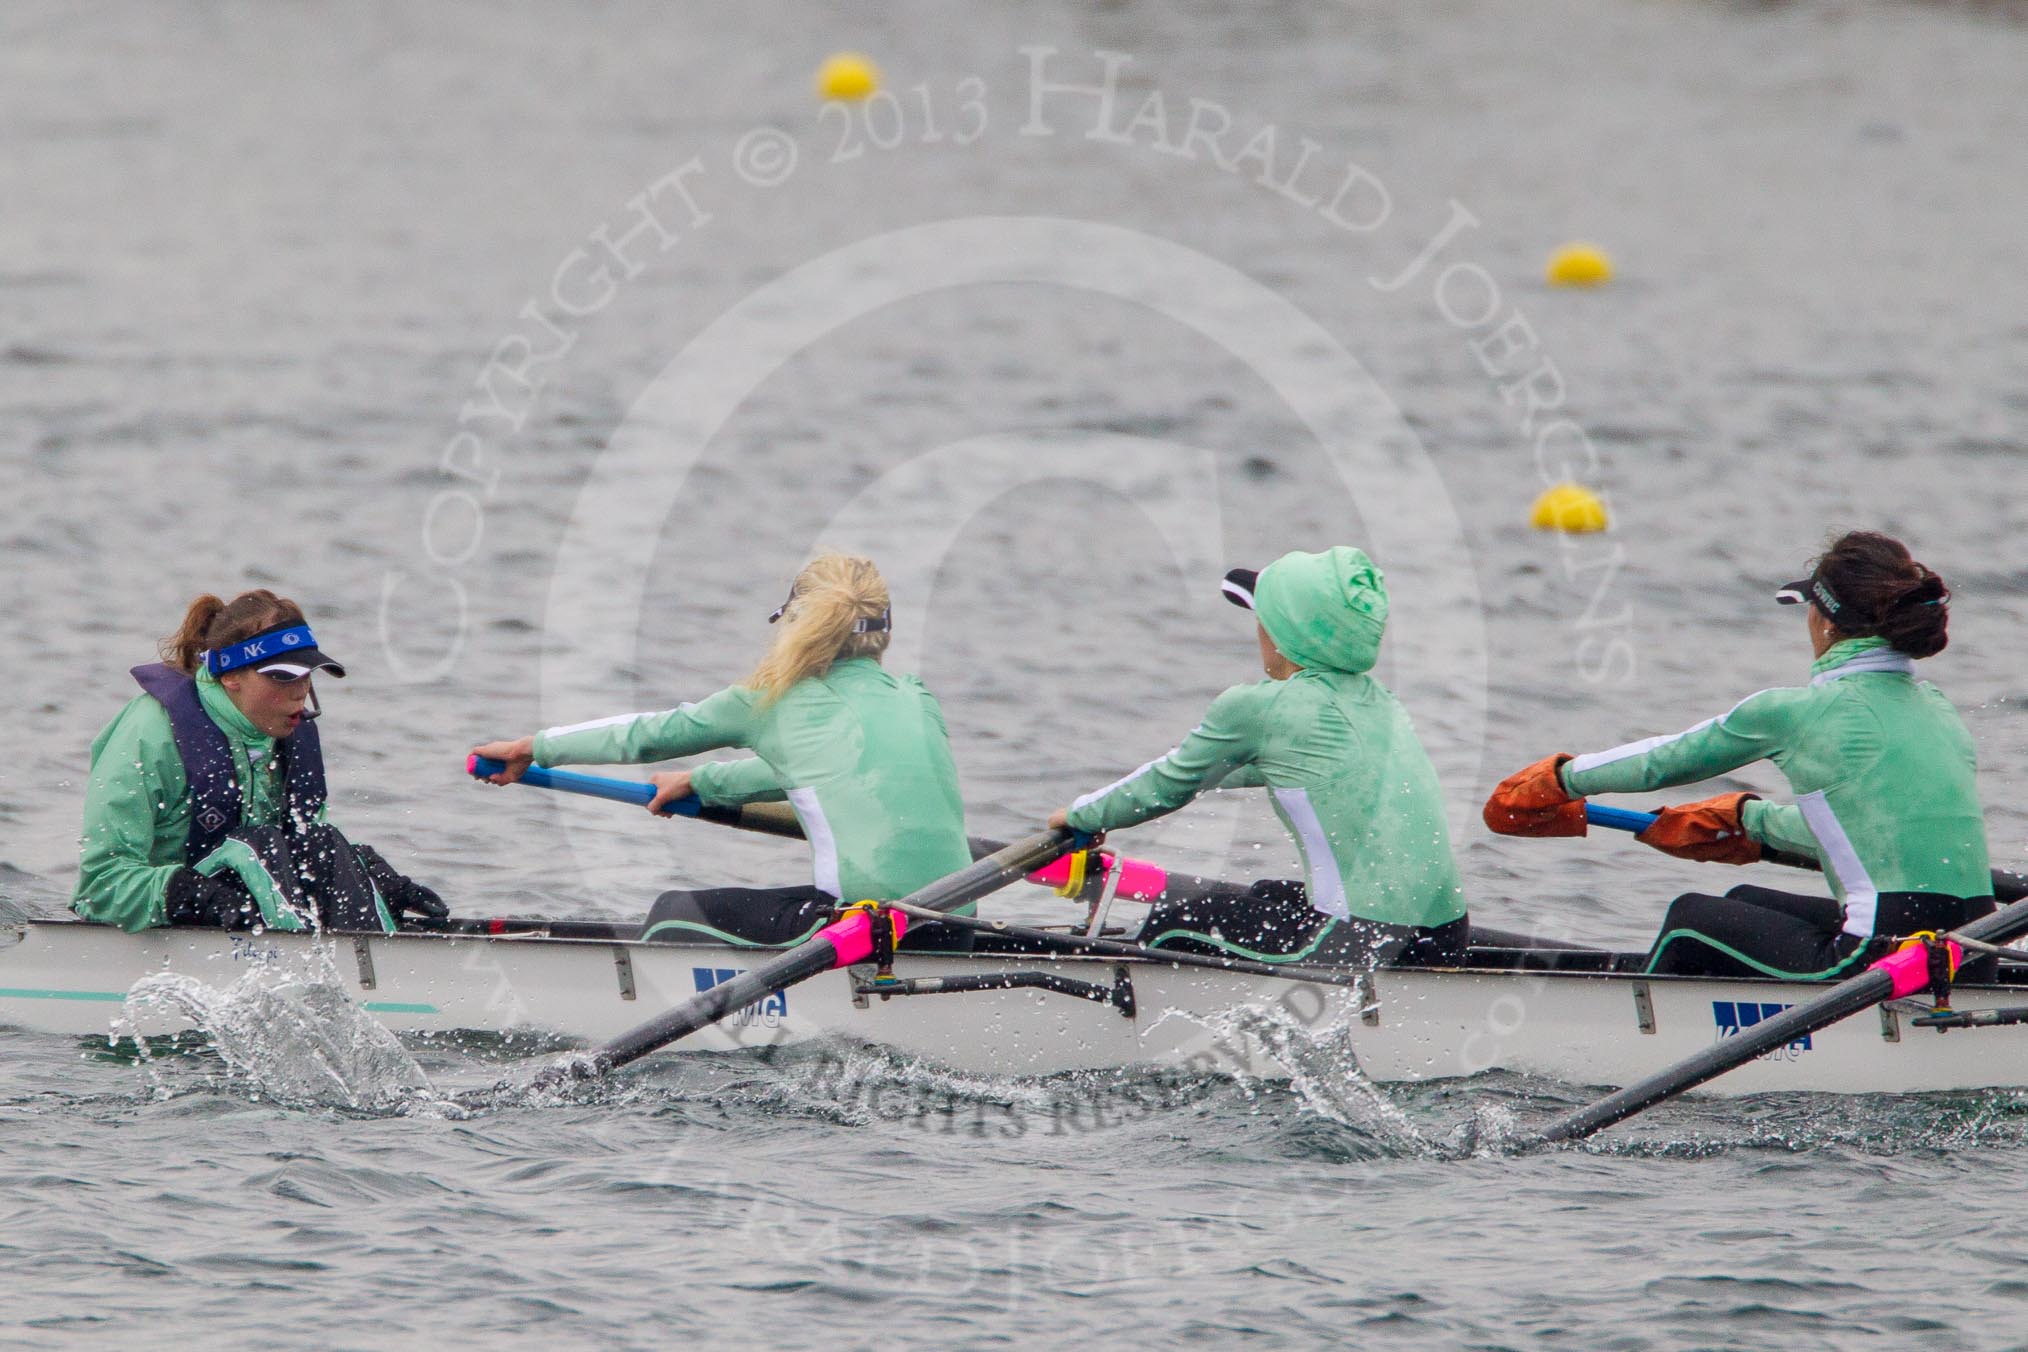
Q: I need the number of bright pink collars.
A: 3